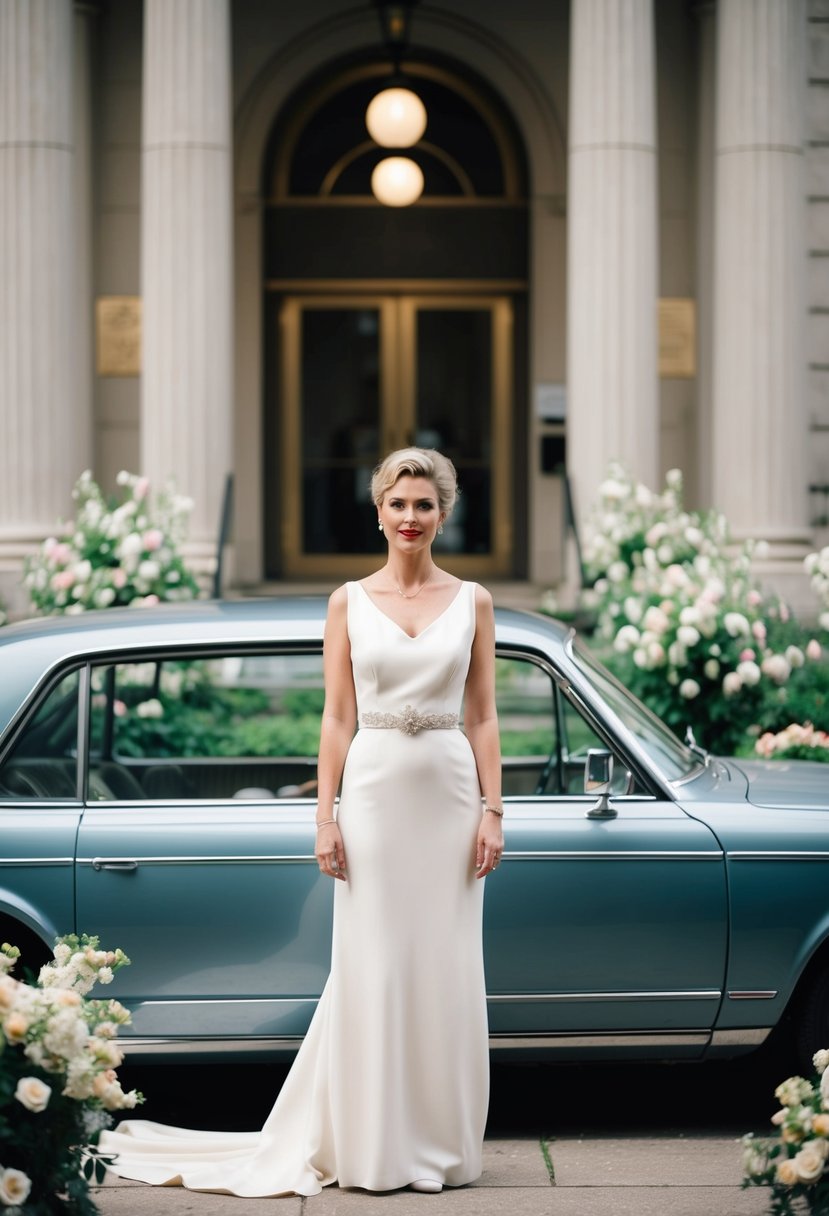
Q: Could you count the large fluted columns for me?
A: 4